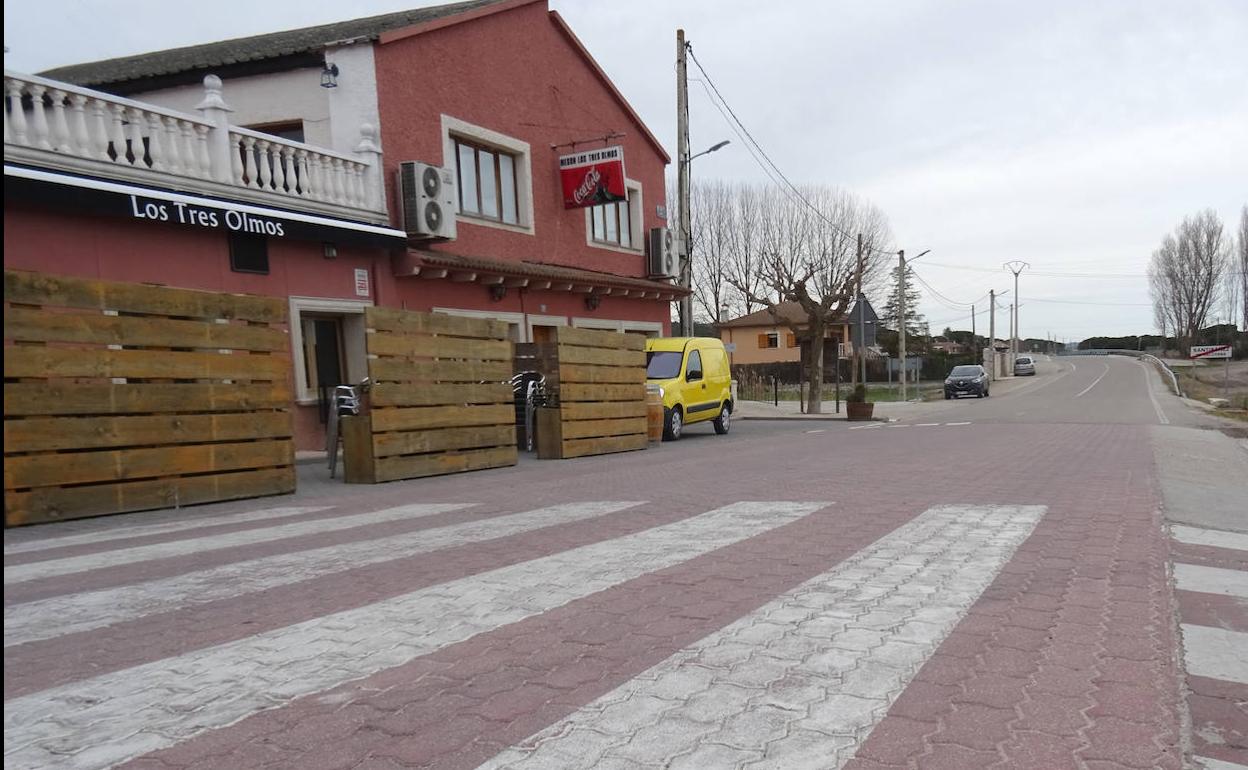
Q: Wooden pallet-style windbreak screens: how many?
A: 3